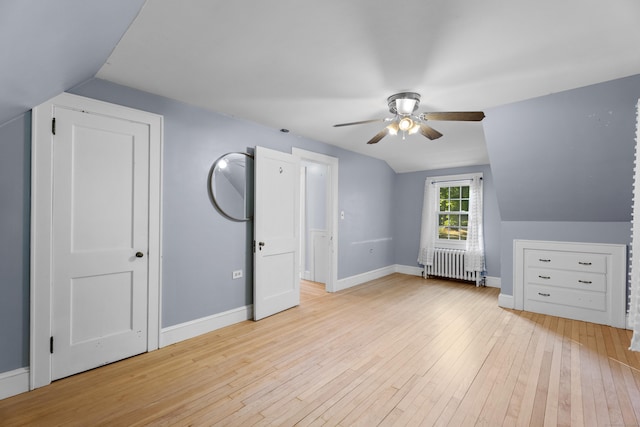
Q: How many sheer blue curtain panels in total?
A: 0